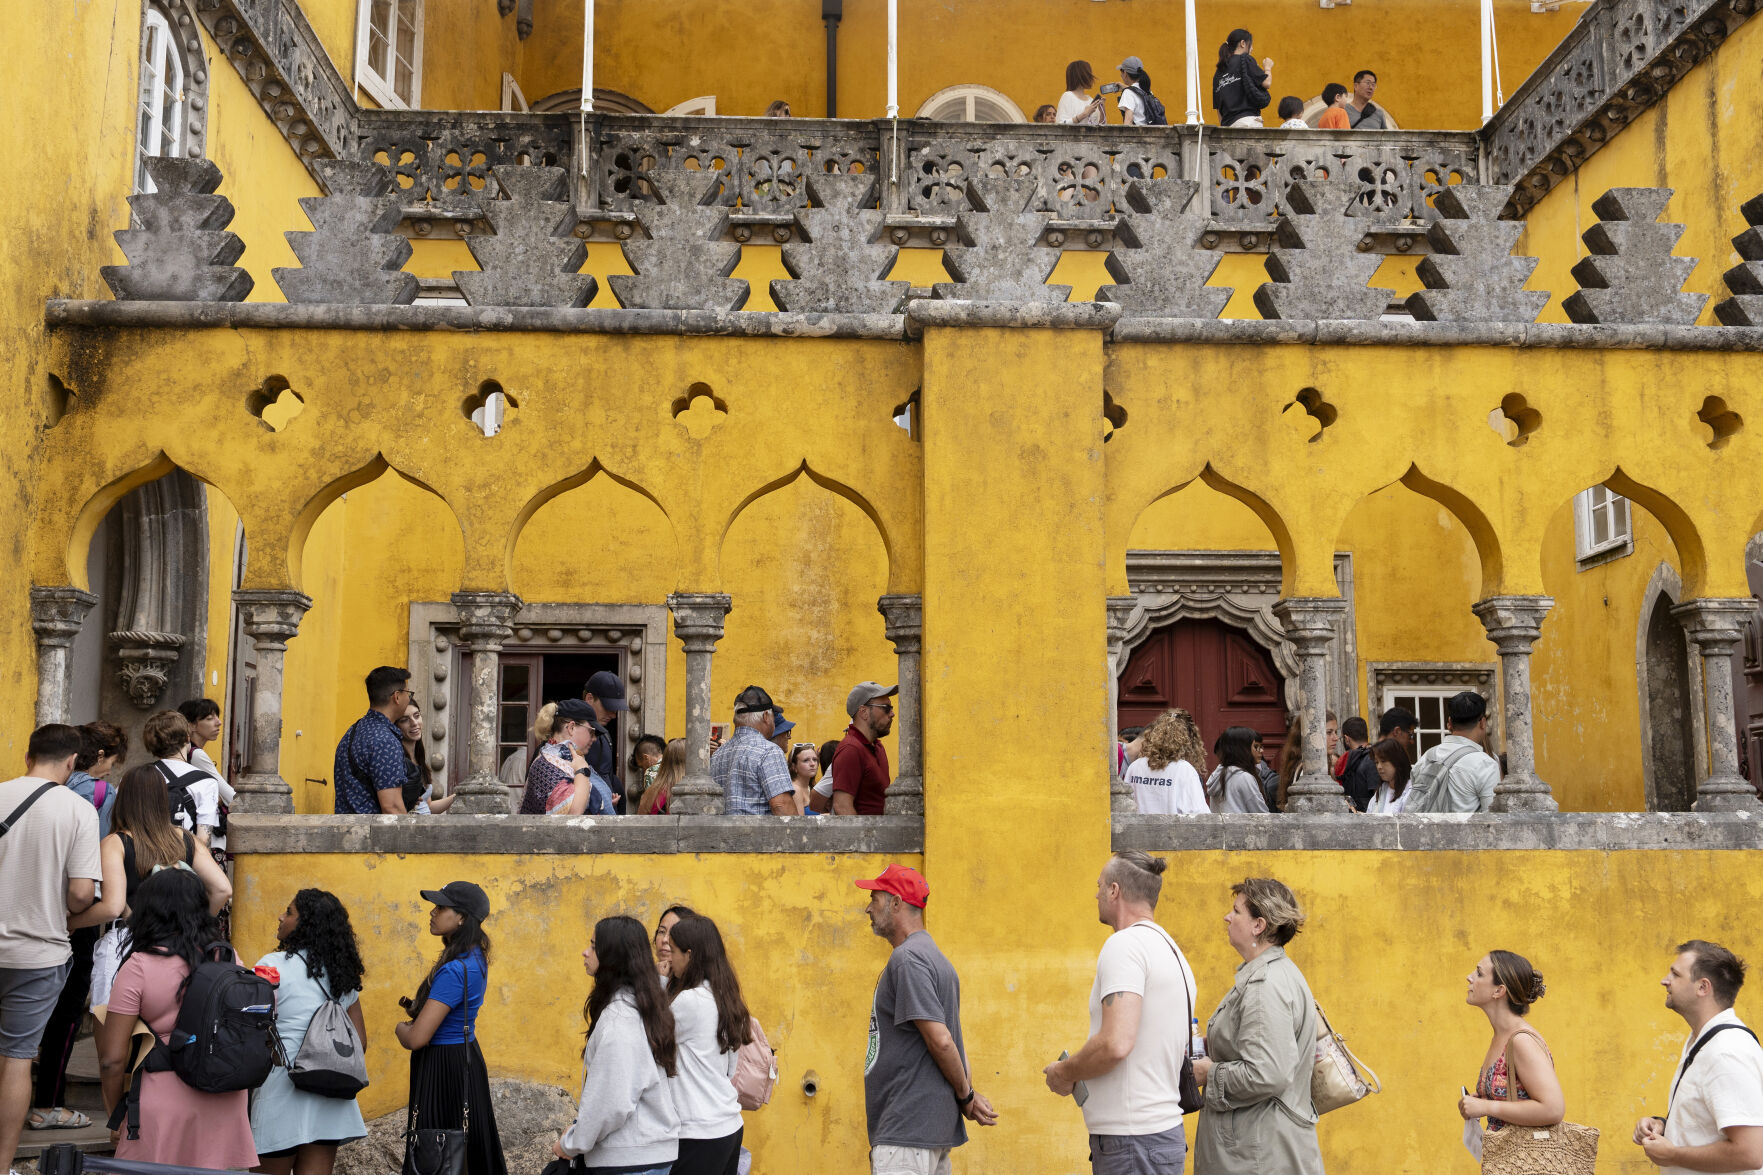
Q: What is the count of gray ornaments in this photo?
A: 11